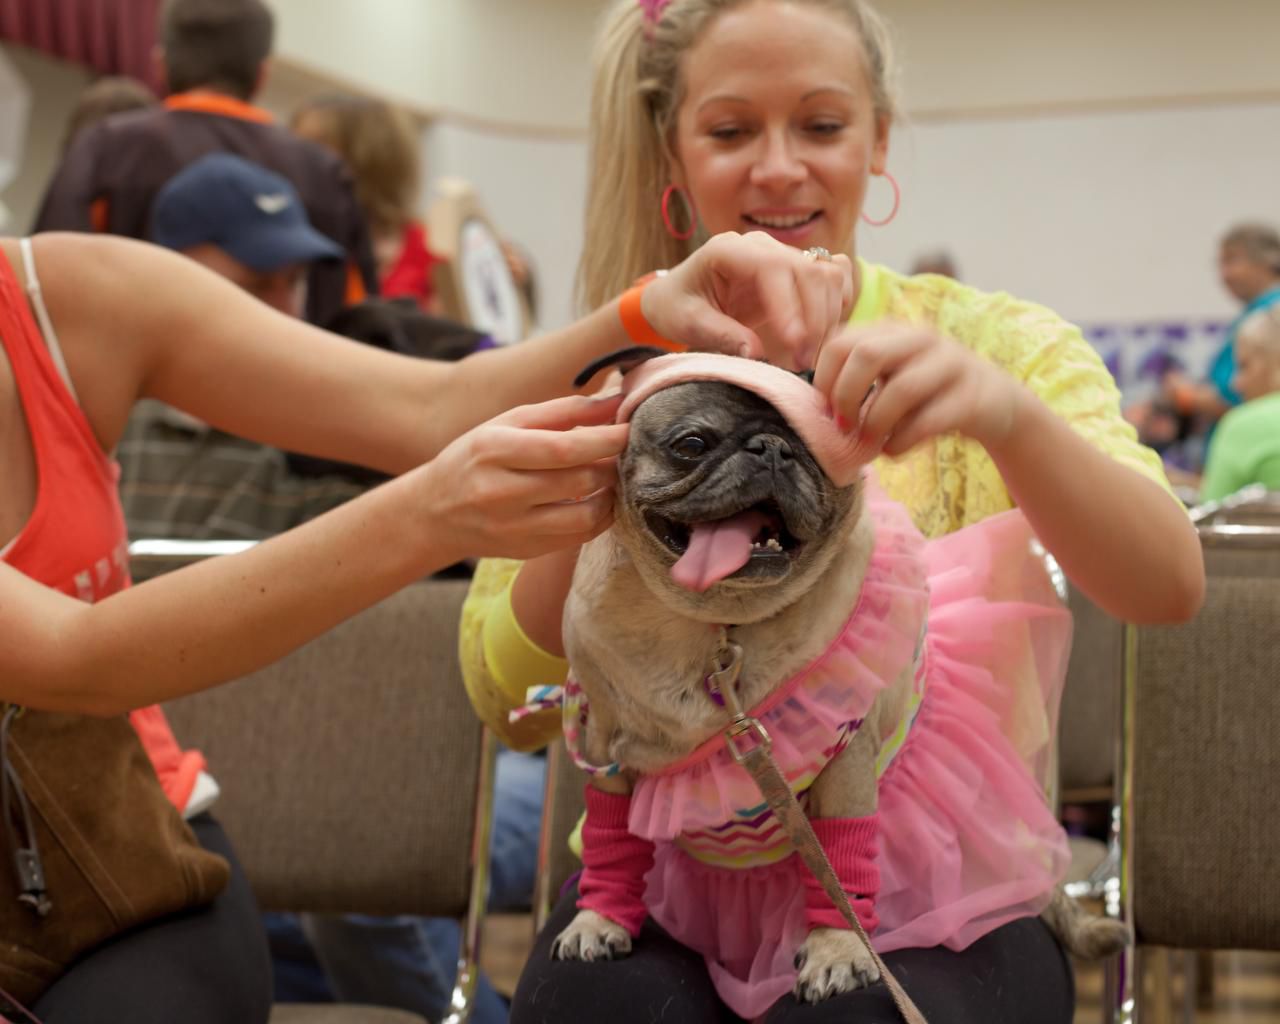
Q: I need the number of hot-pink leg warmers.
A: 2